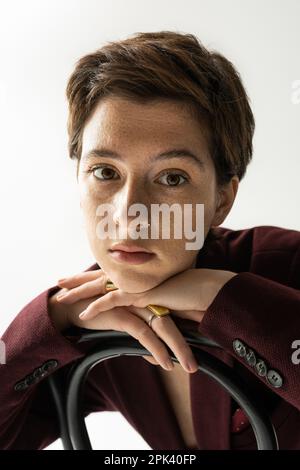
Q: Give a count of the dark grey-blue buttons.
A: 8